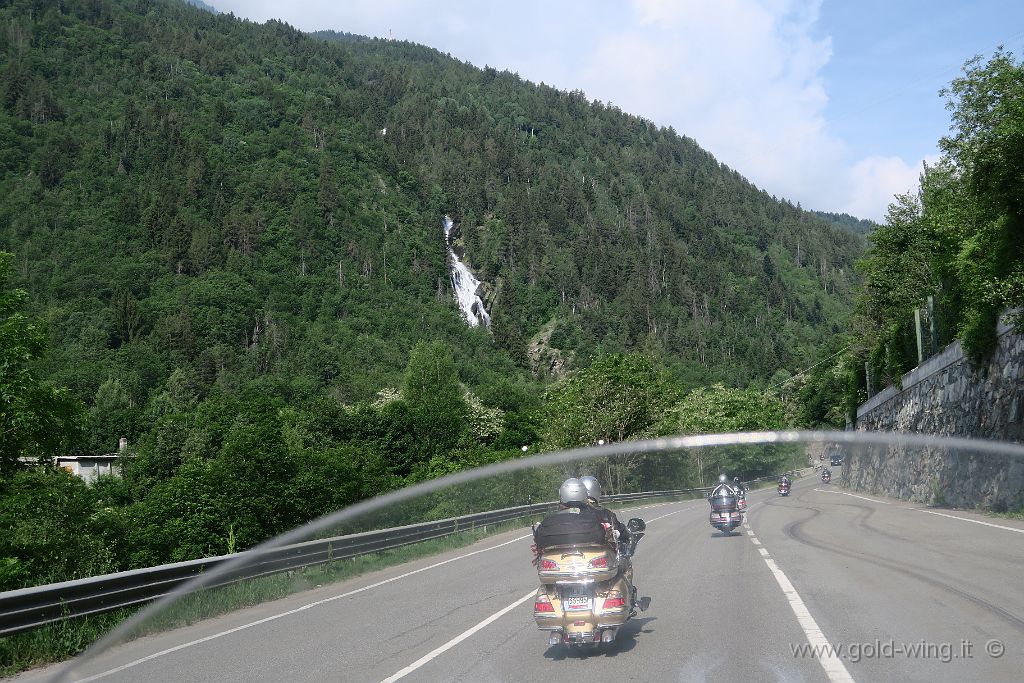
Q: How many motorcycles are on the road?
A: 5